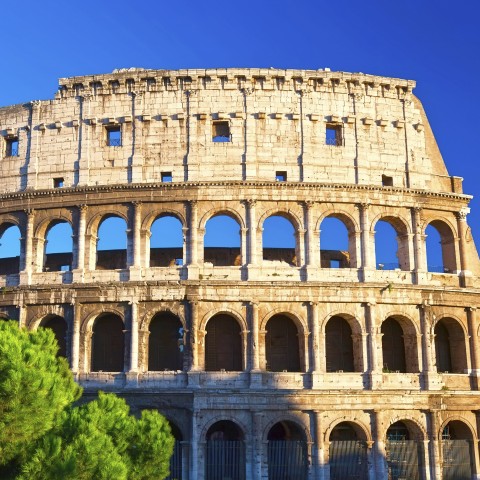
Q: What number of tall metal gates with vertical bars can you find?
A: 6